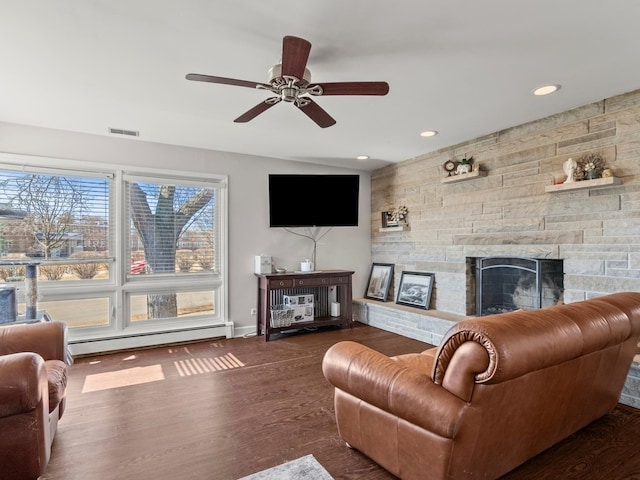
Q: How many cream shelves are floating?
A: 3